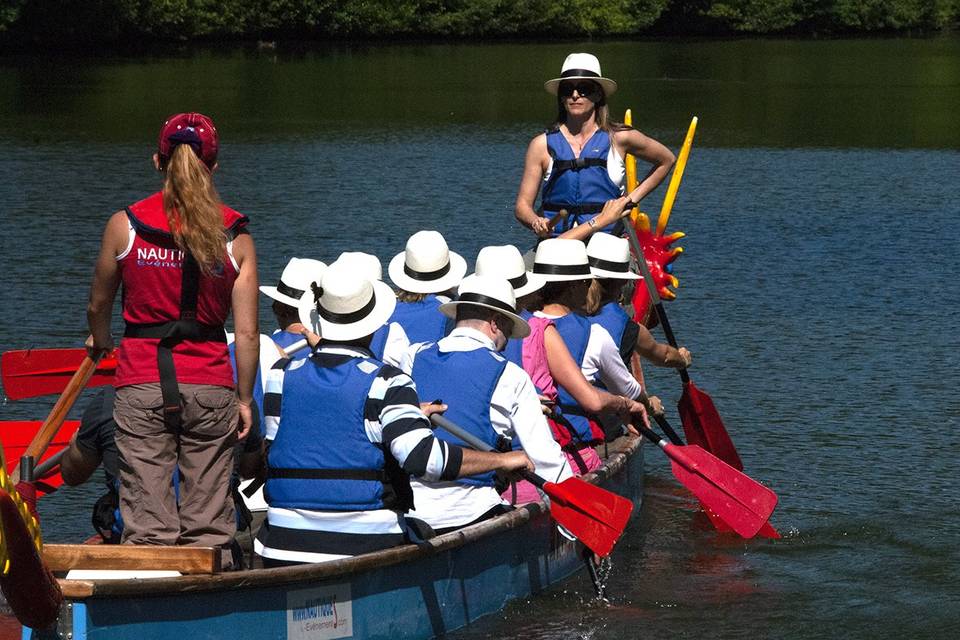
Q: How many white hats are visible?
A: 9